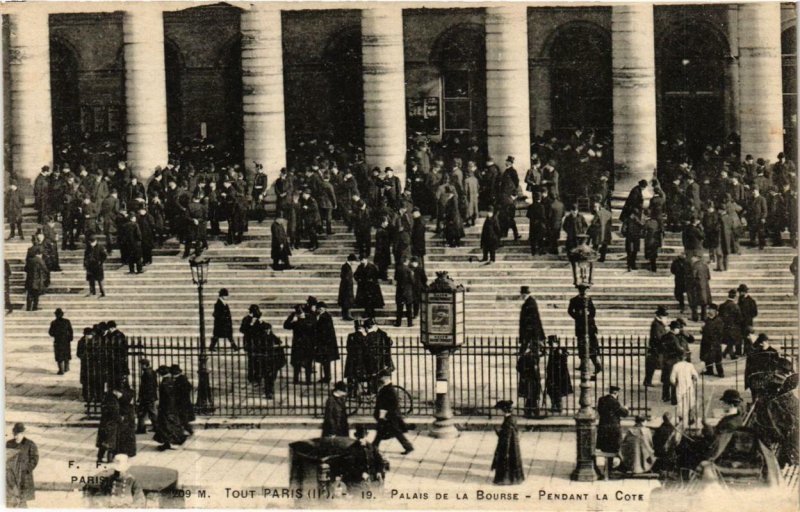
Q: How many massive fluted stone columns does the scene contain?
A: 7